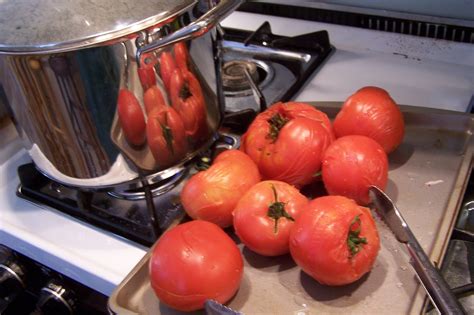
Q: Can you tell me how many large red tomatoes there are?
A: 7